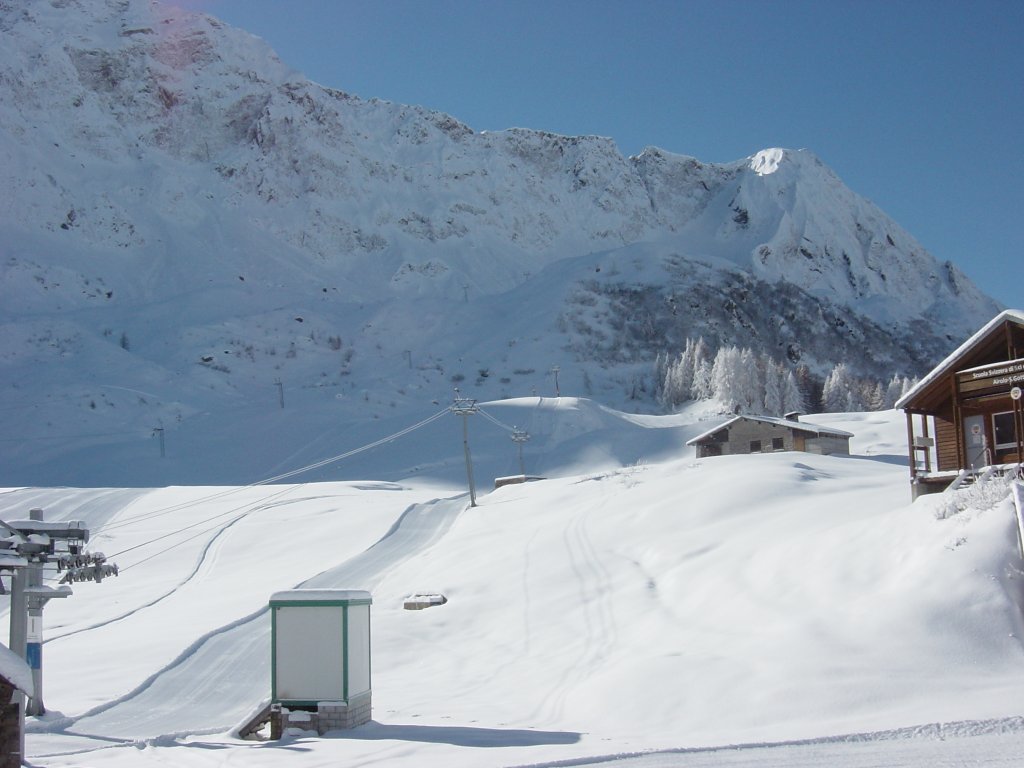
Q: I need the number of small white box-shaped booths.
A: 1